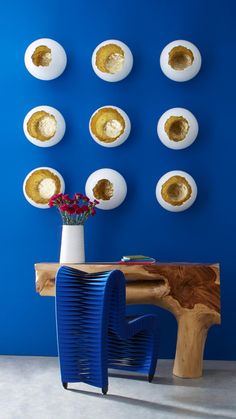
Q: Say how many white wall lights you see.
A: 9